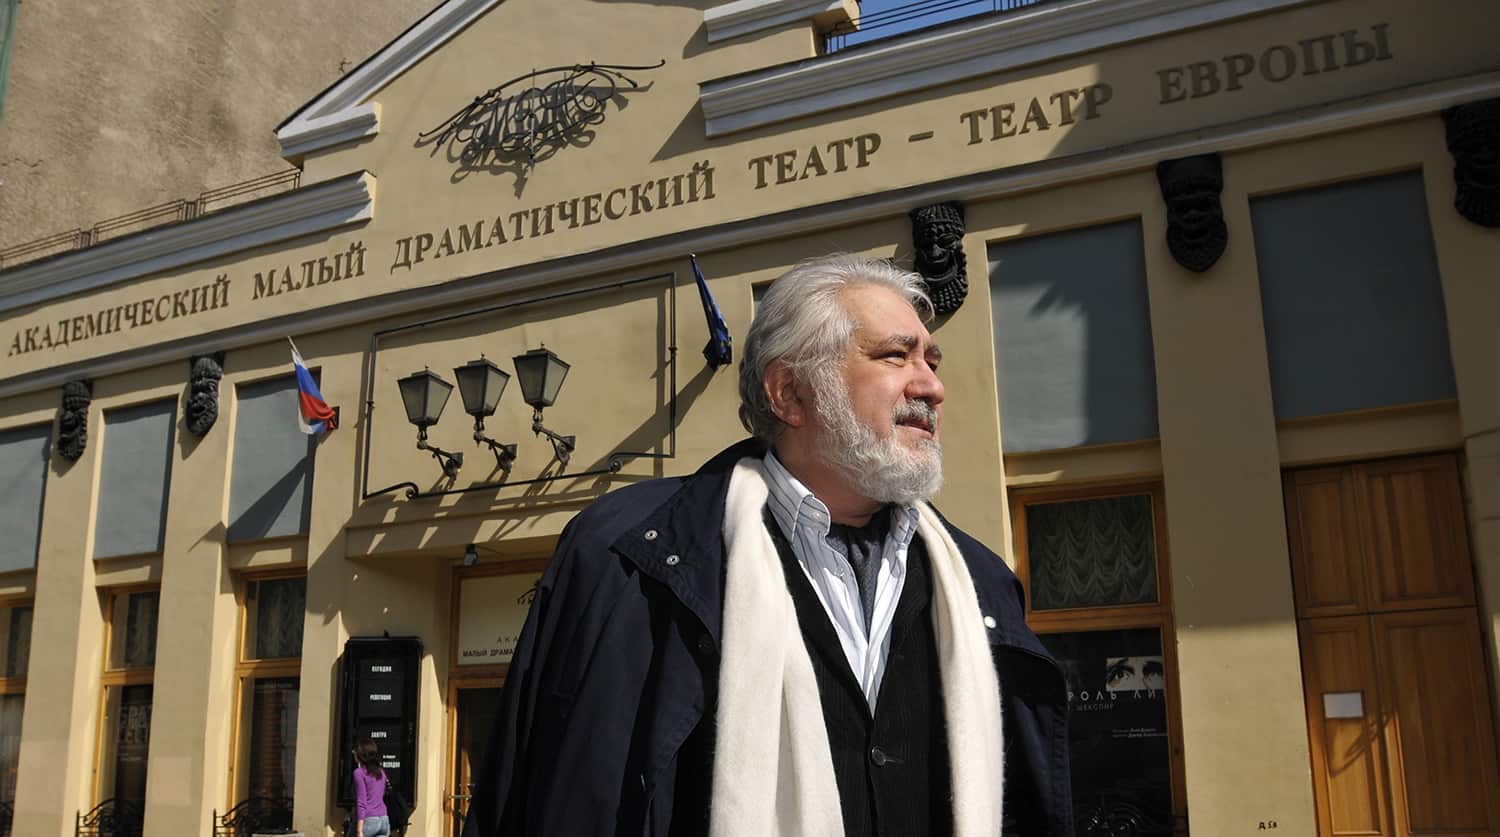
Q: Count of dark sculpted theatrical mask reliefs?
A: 5